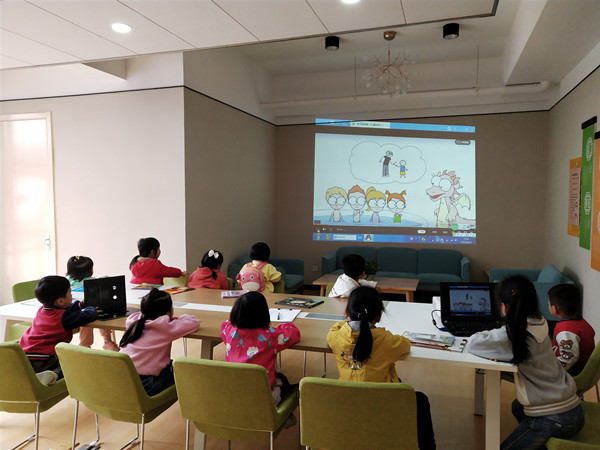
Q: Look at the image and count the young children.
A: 11